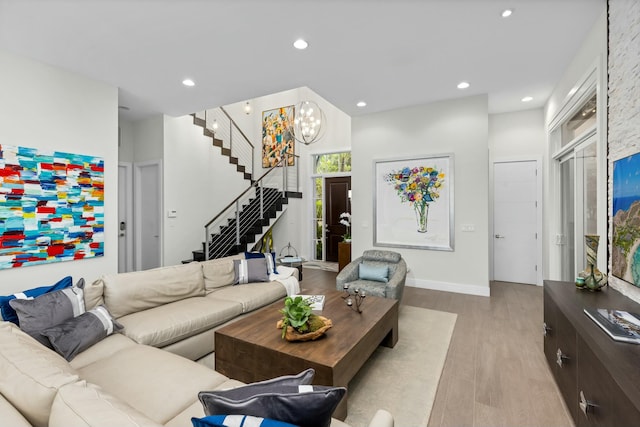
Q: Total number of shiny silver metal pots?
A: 0